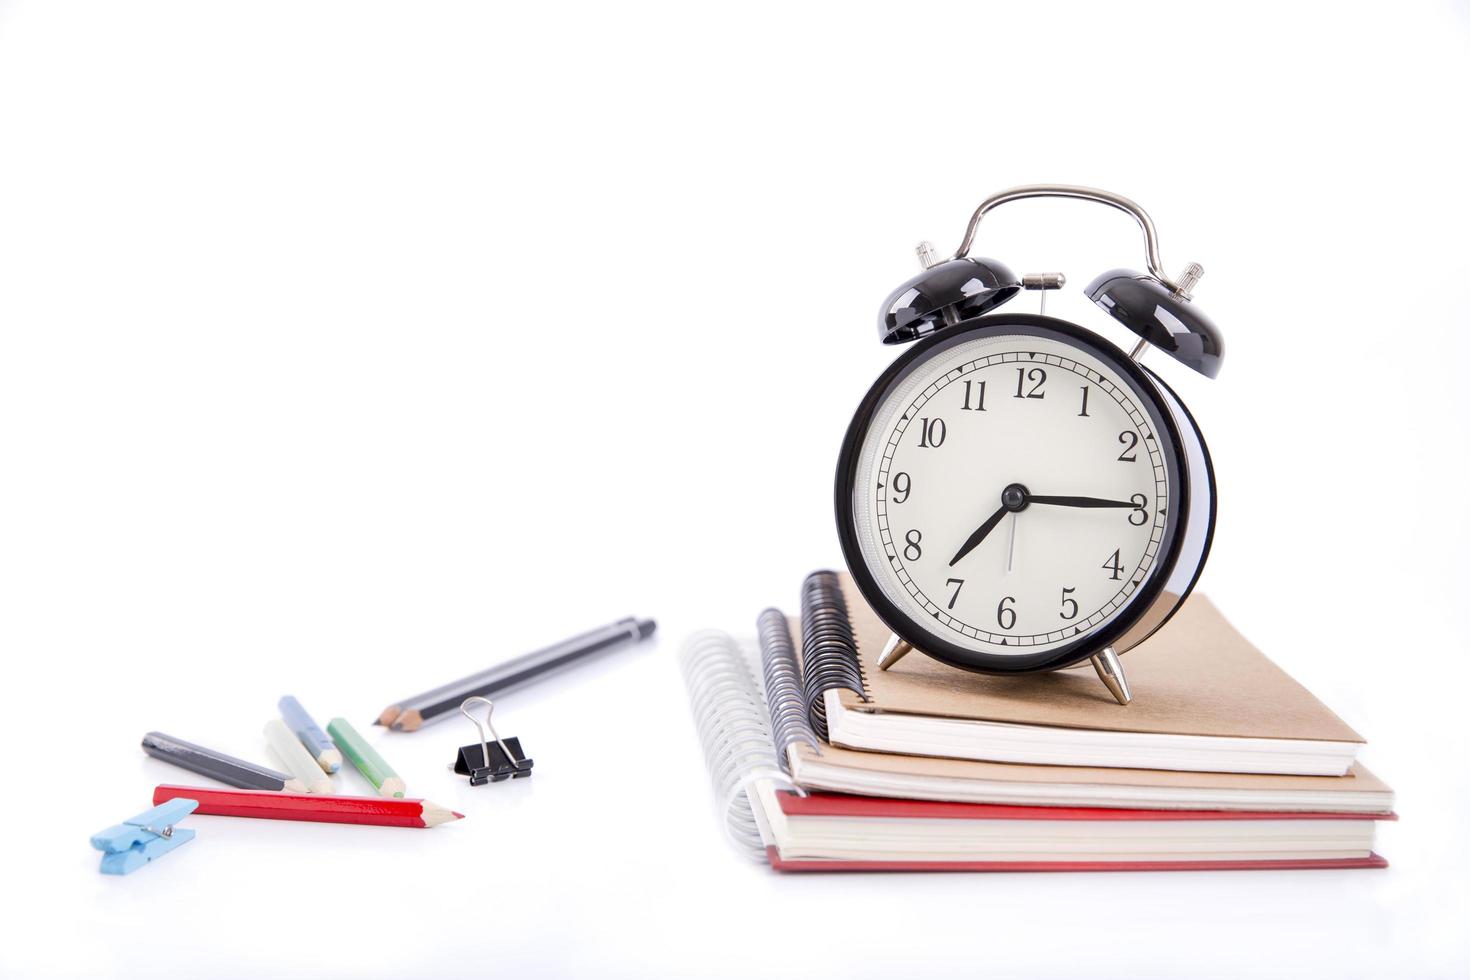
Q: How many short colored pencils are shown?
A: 5